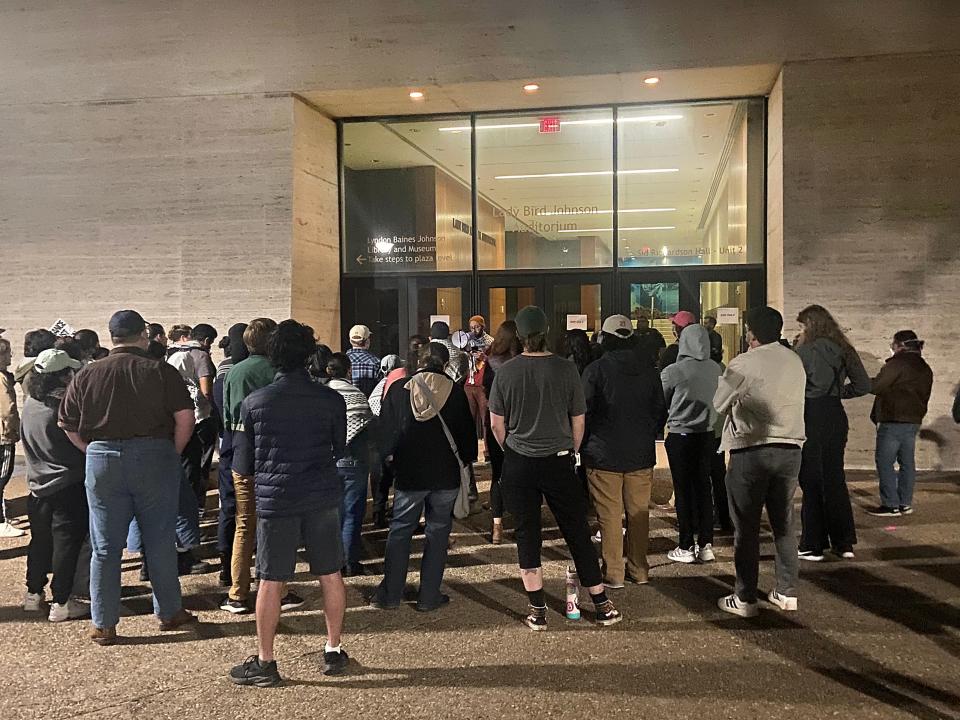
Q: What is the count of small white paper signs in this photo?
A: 3